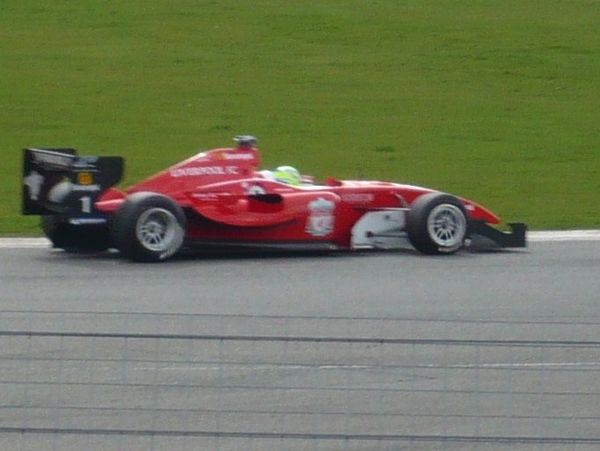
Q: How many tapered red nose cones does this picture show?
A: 1